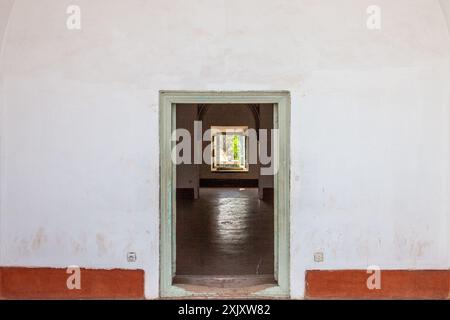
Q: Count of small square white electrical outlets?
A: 2